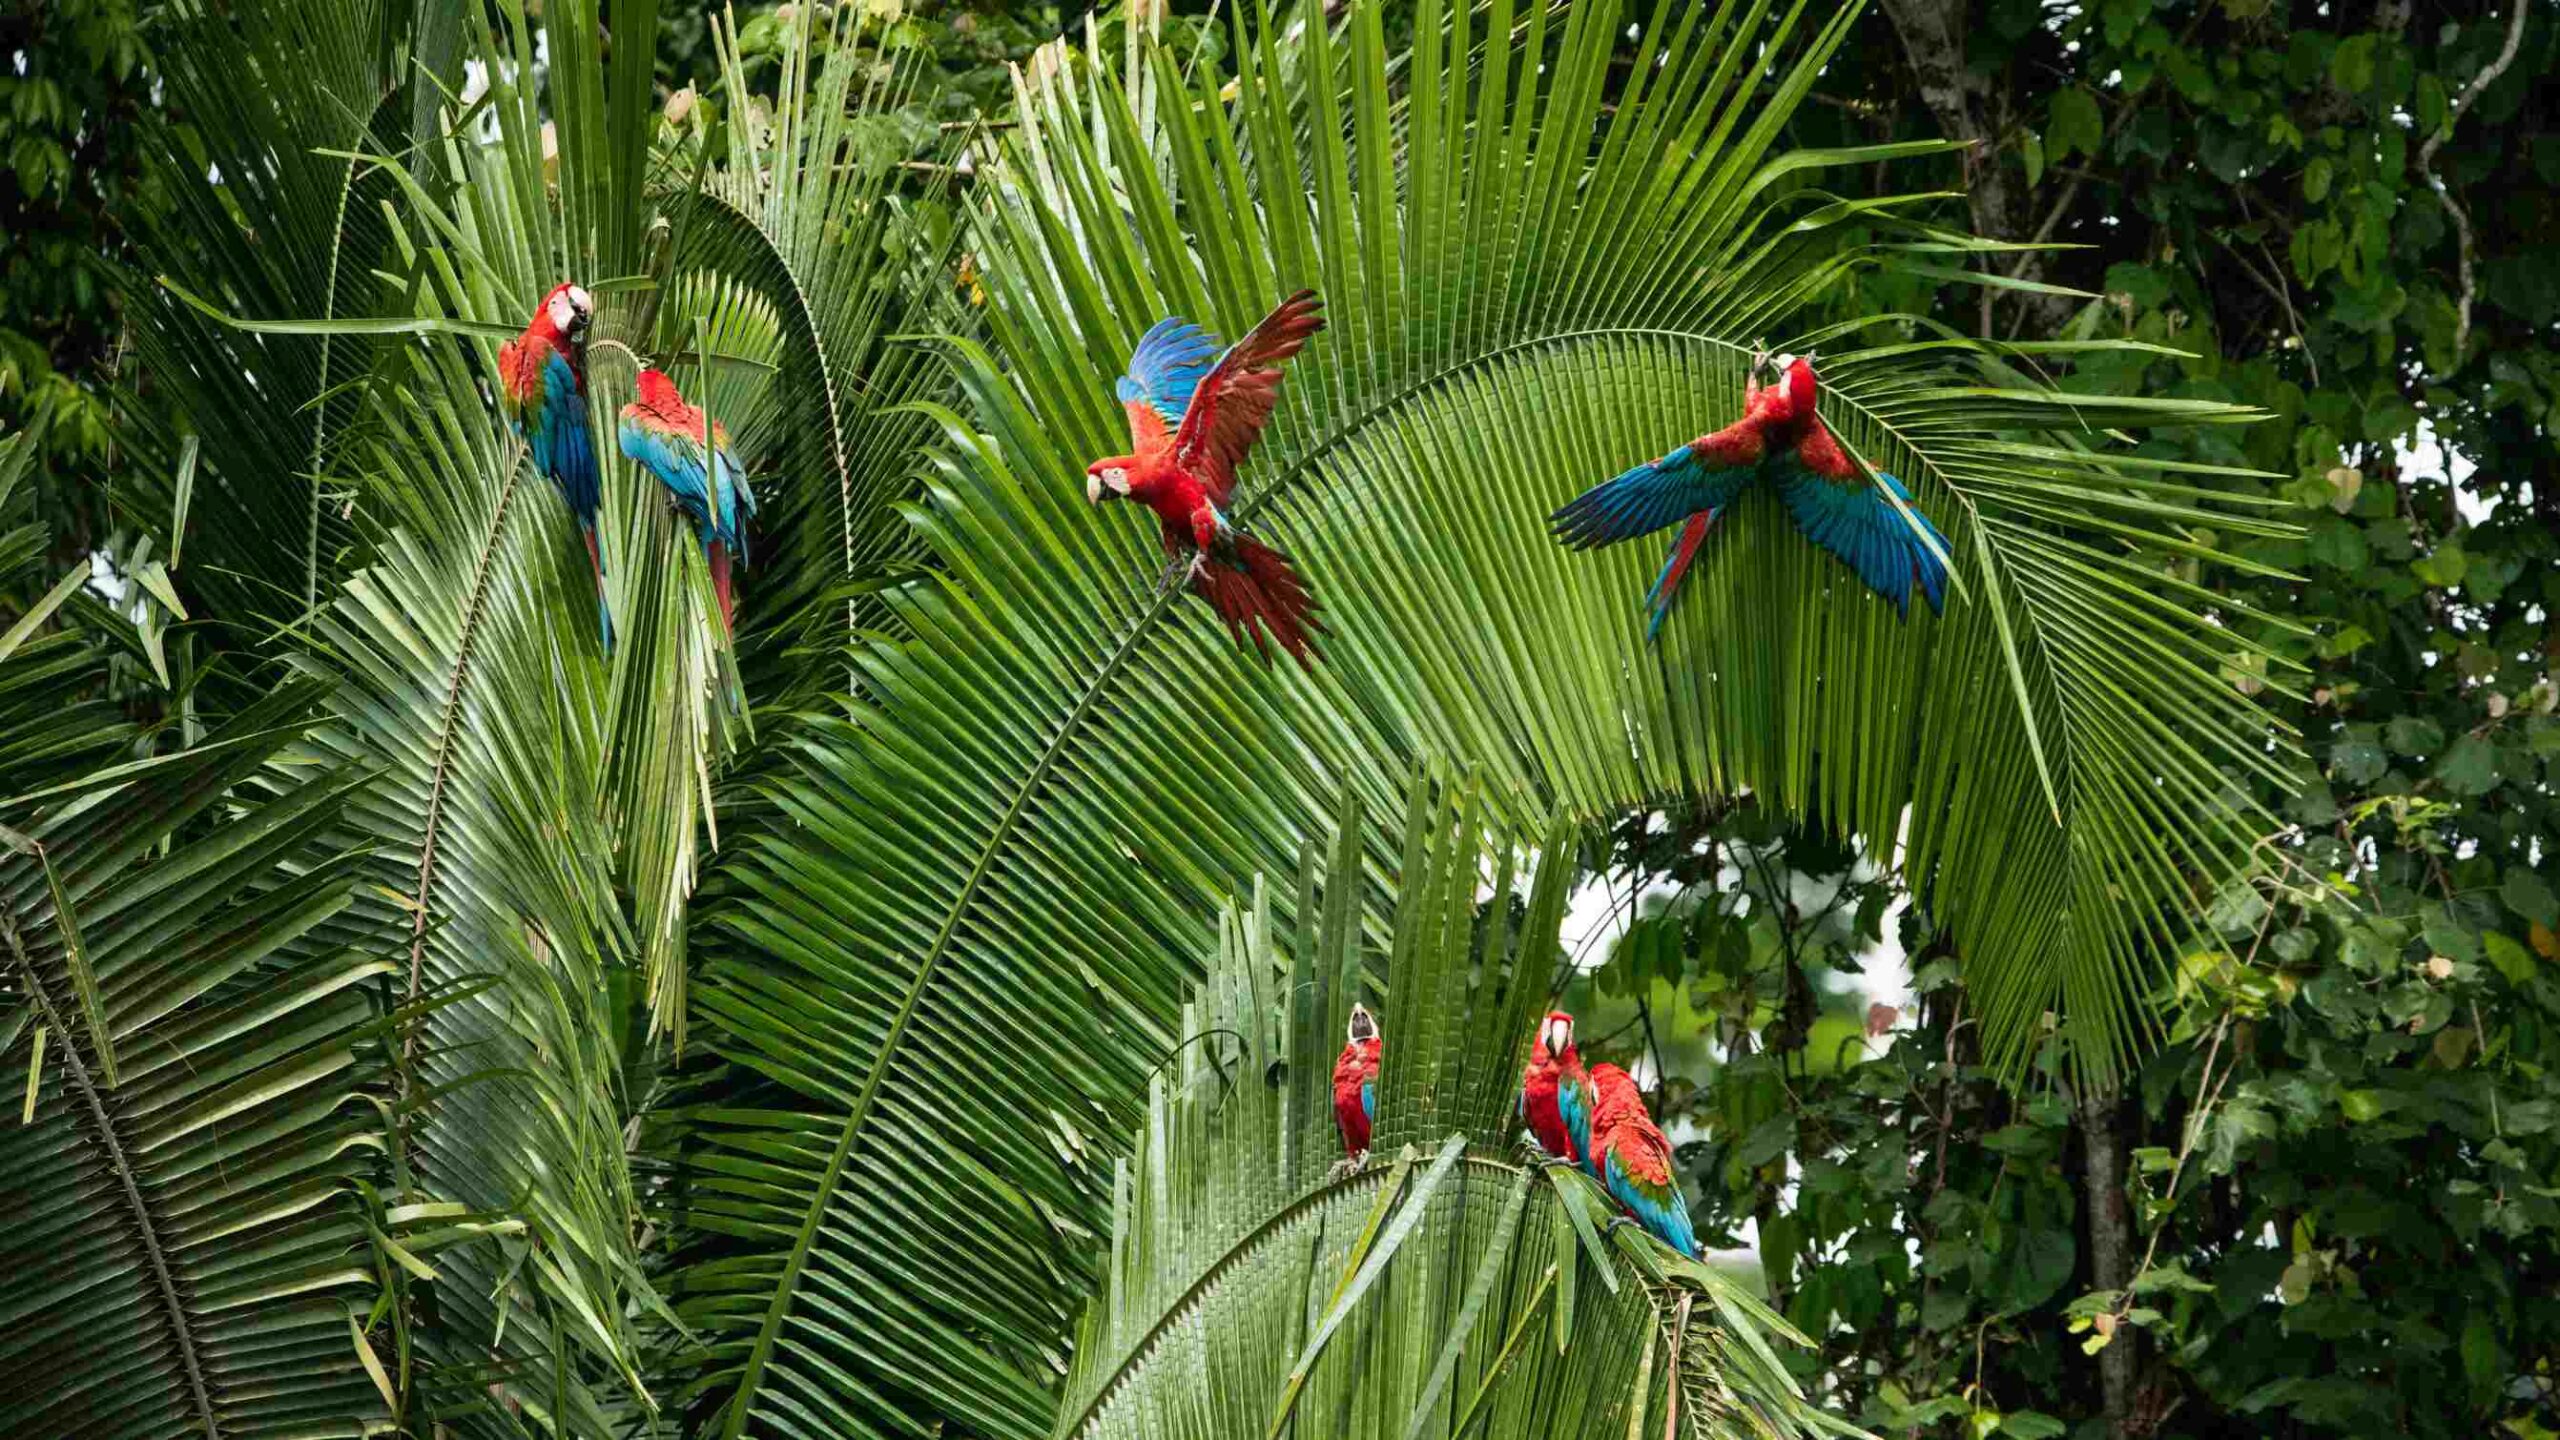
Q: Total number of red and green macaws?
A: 7